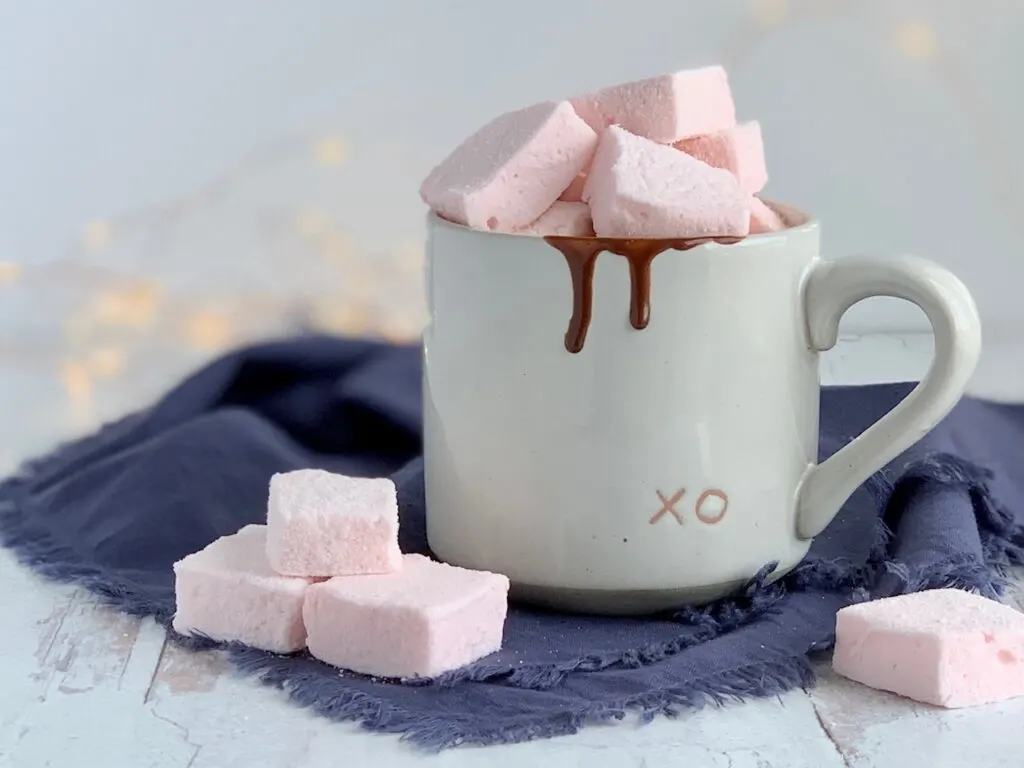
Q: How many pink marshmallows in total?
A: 10